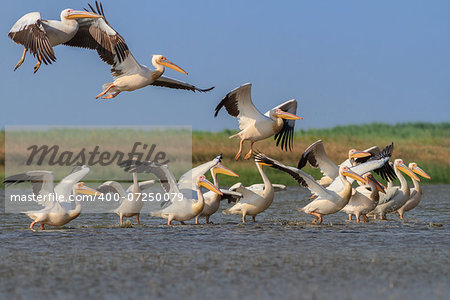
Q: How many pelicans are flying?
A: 3